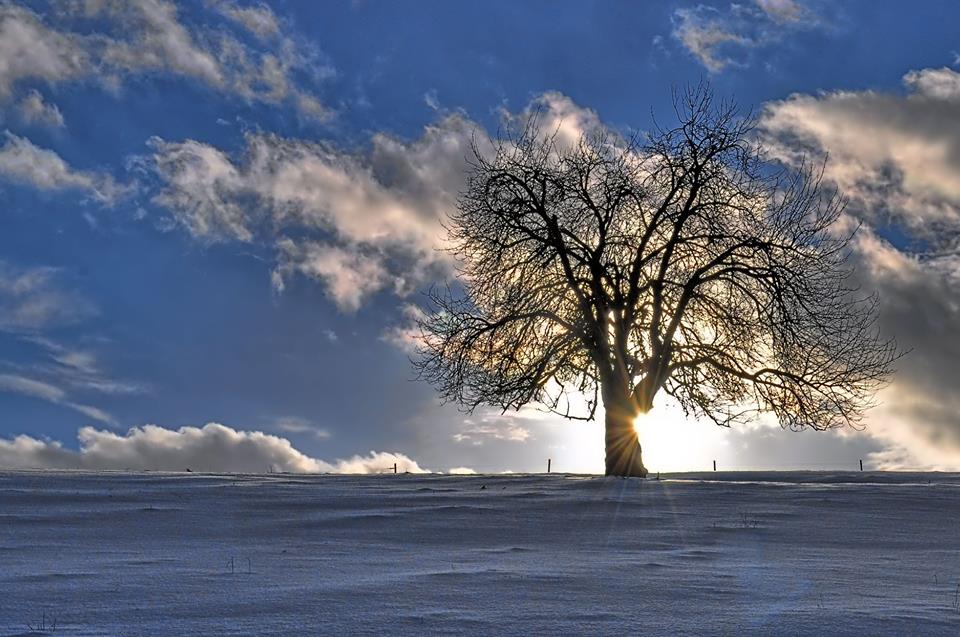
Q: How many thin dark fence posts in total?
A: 4